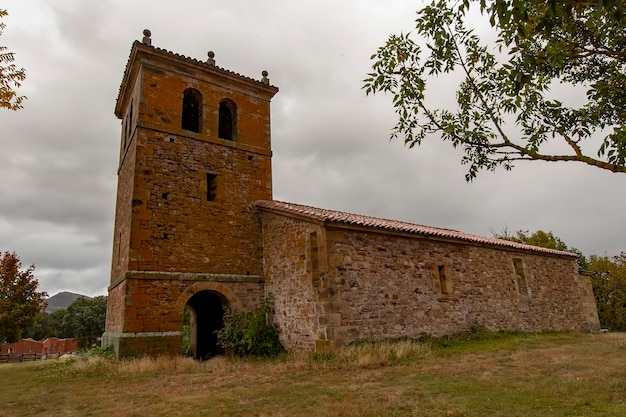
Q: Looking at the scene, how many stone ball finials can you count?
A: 3